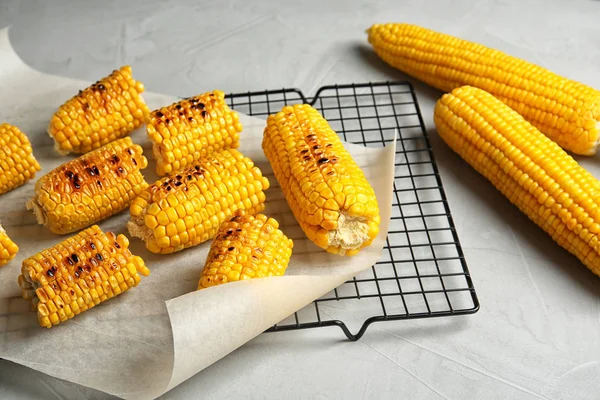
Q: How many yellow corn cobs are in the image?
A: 11